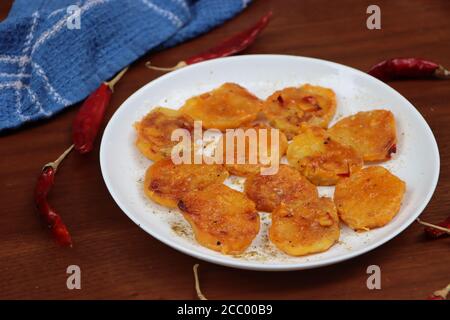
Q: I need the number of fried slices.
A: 11